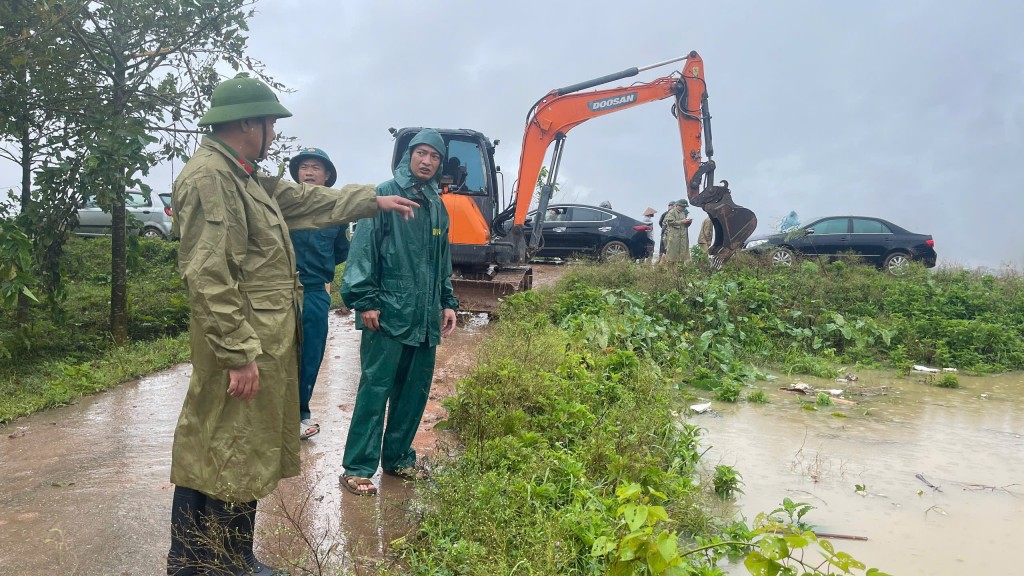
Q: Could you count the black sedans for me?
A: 2